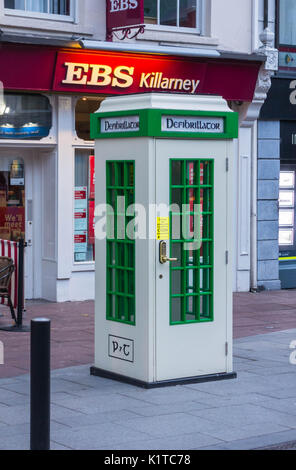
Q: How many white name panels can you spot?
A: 2